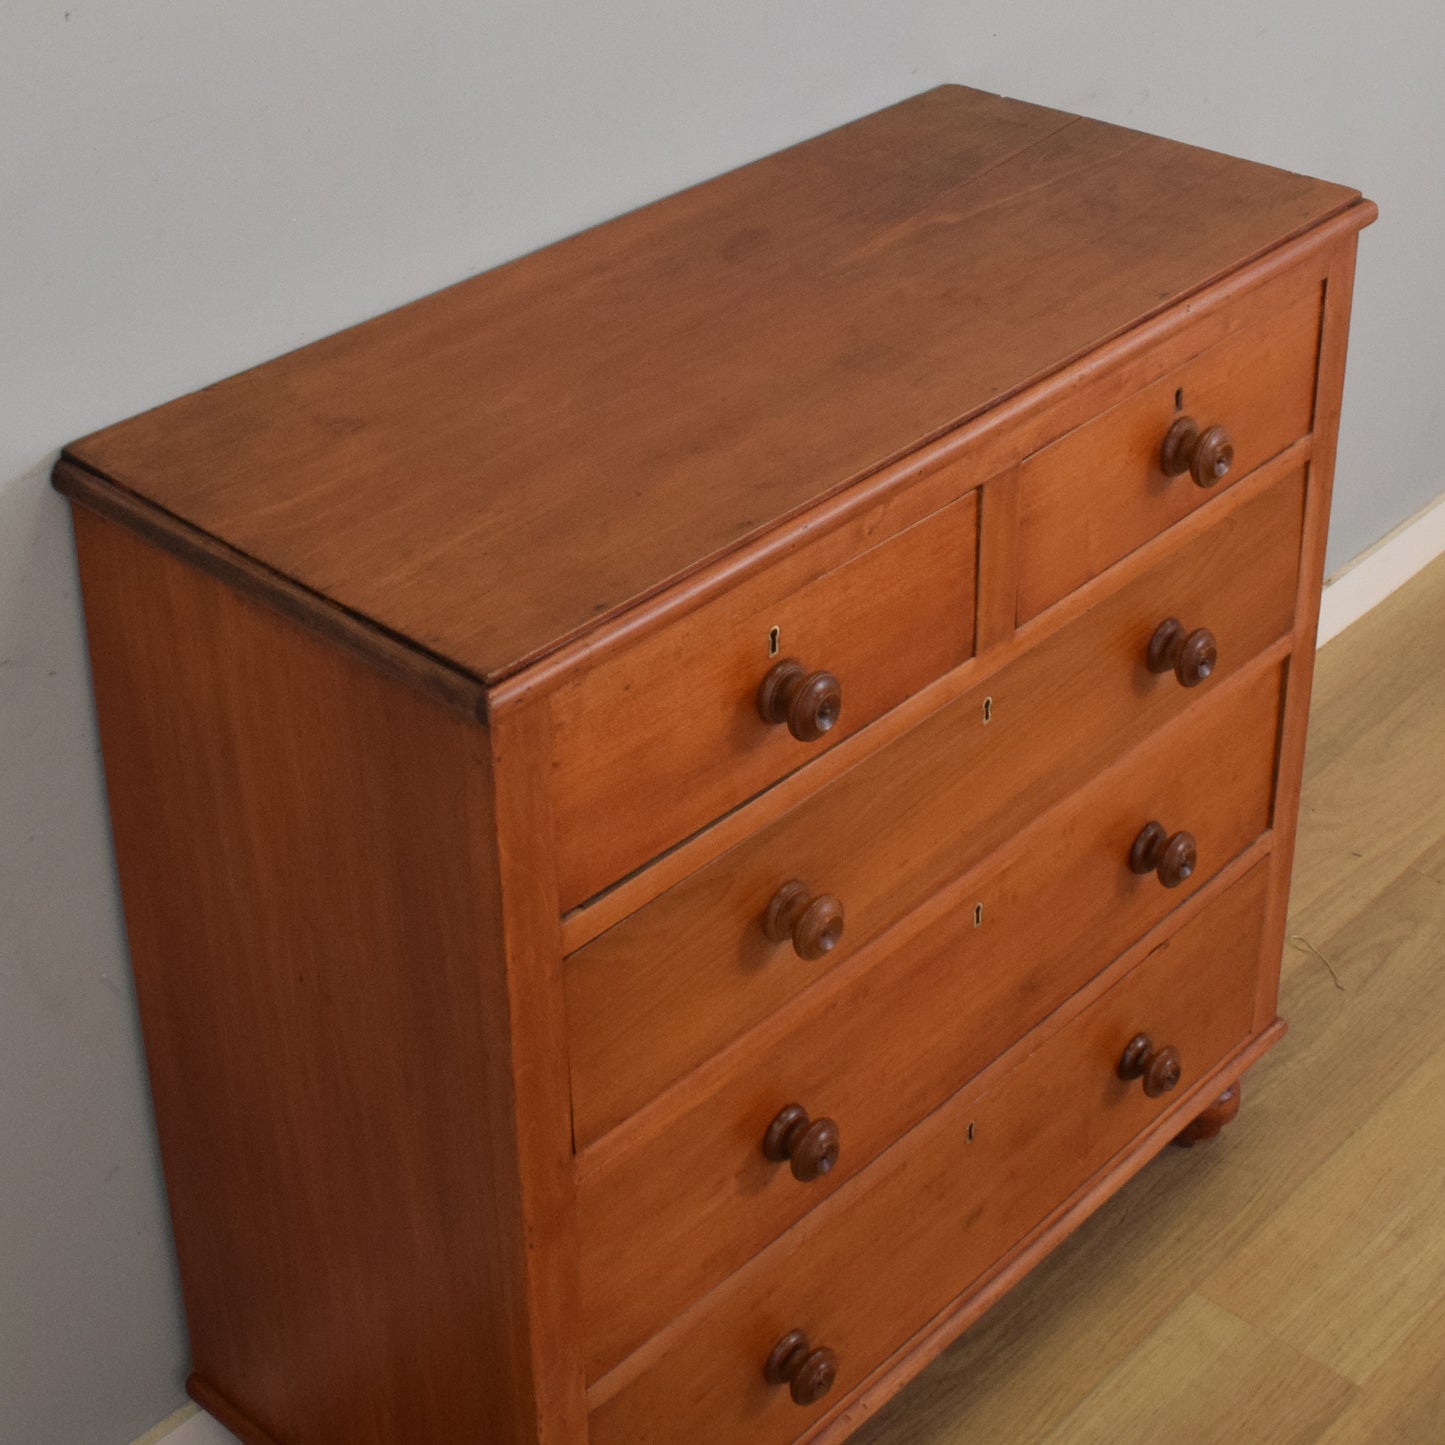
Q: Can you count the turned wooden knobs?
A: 8